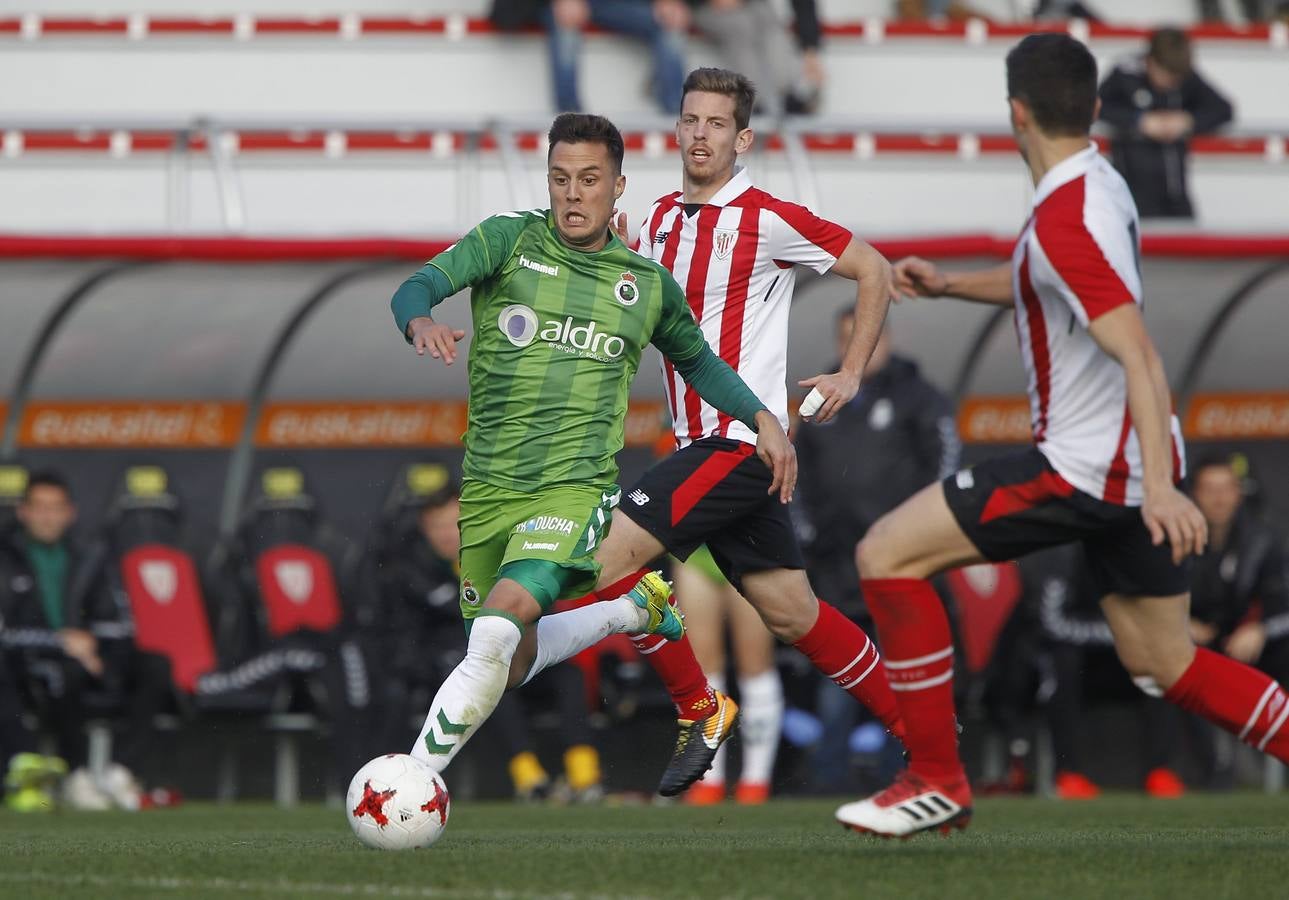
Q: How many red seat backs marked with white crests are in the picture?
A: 3